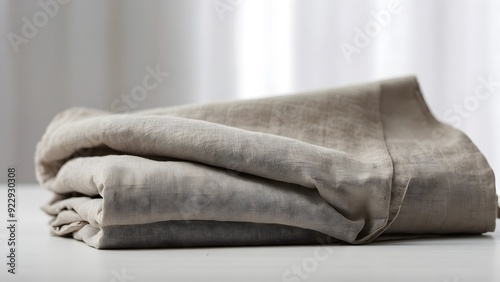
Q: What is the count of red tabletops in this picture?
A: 0